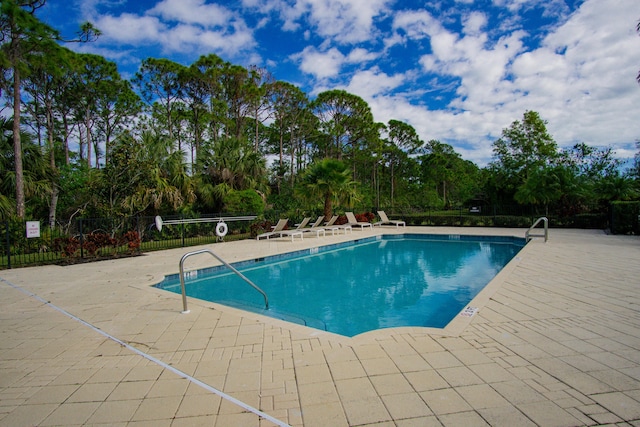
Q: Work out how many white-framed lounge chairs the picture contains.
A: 6